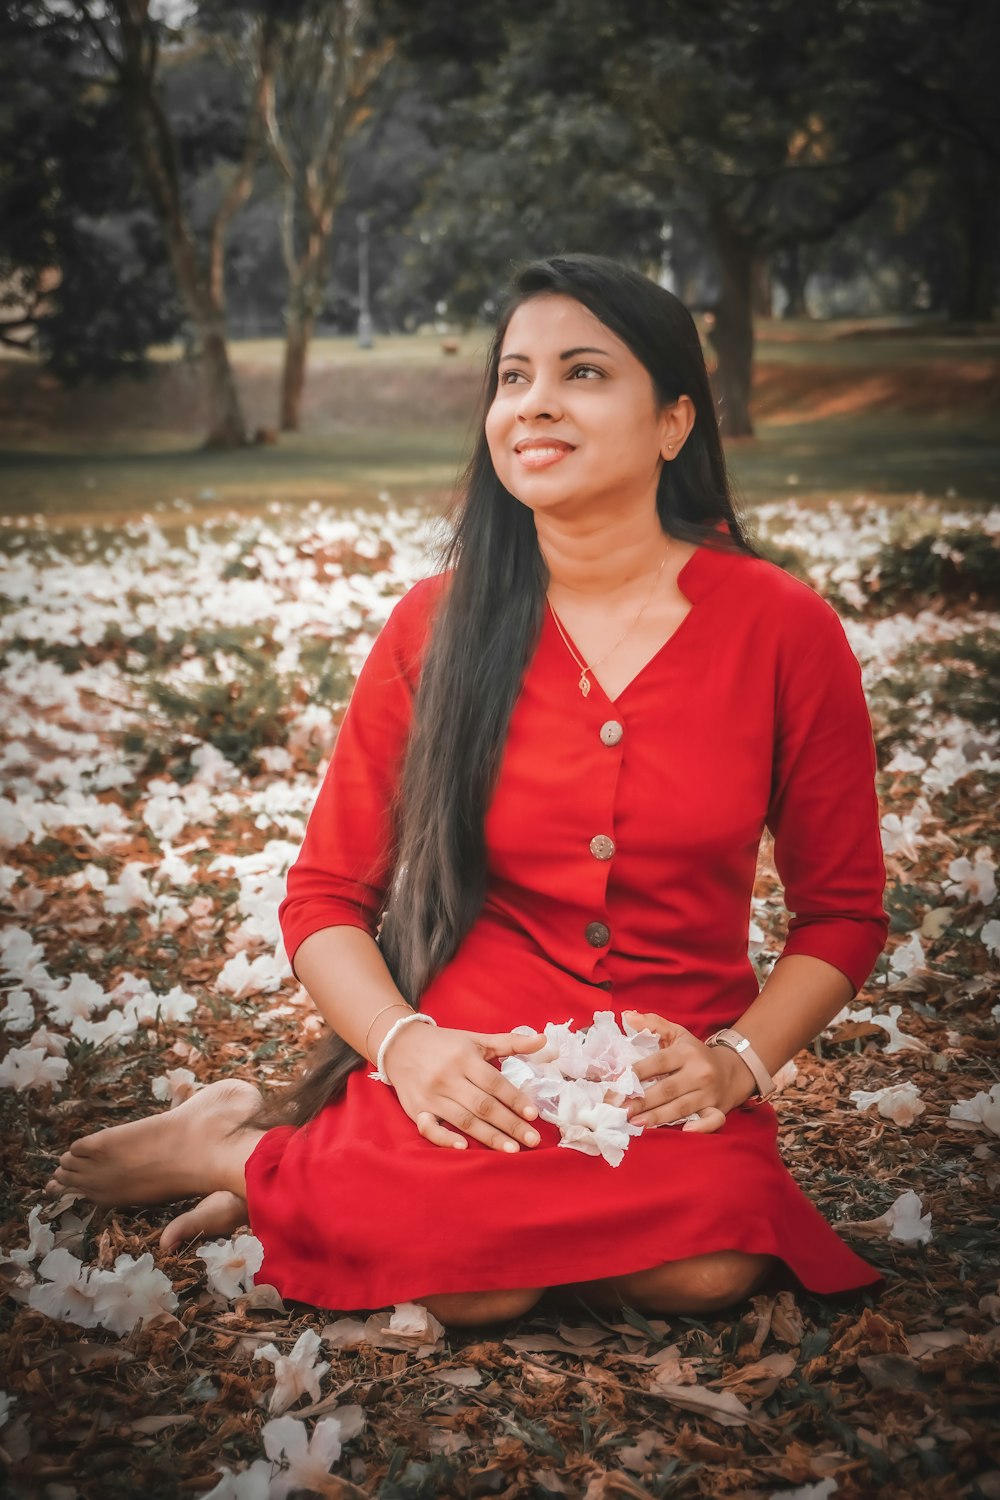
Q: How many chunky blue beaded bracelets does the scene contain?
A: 0